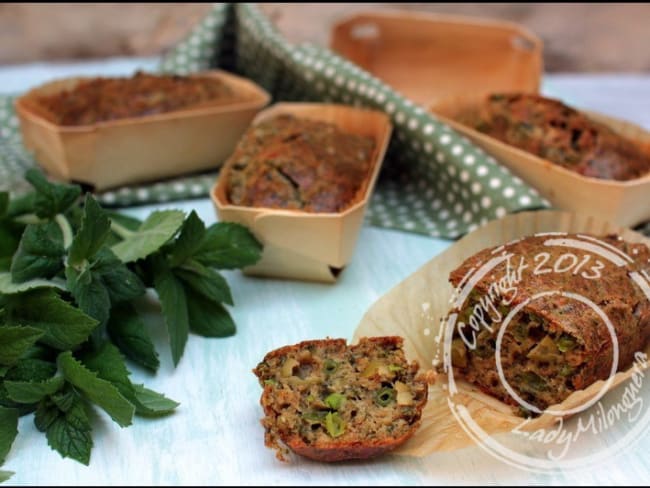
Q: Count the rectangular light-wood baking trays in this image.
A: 4